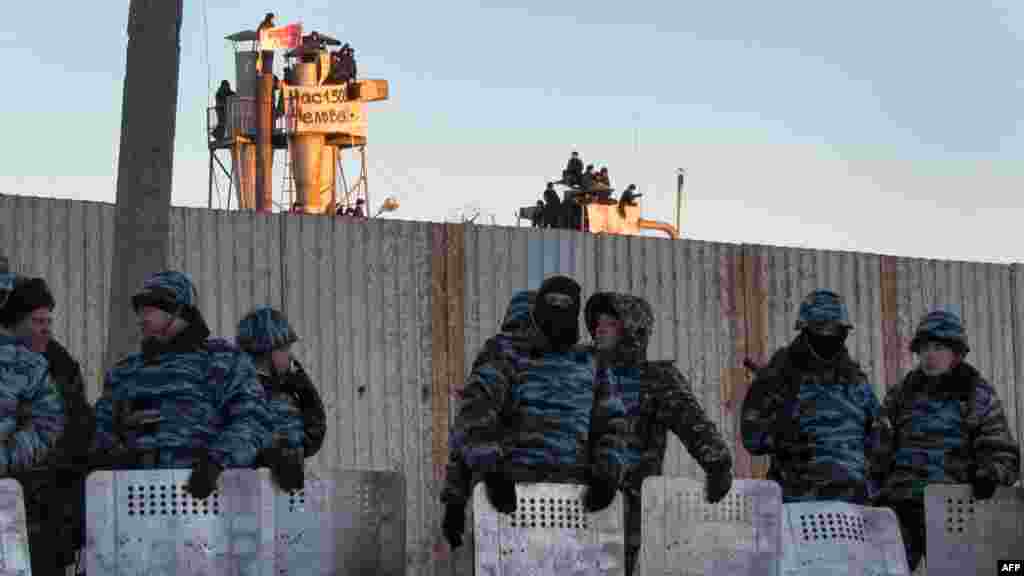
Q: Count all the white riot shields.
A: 7